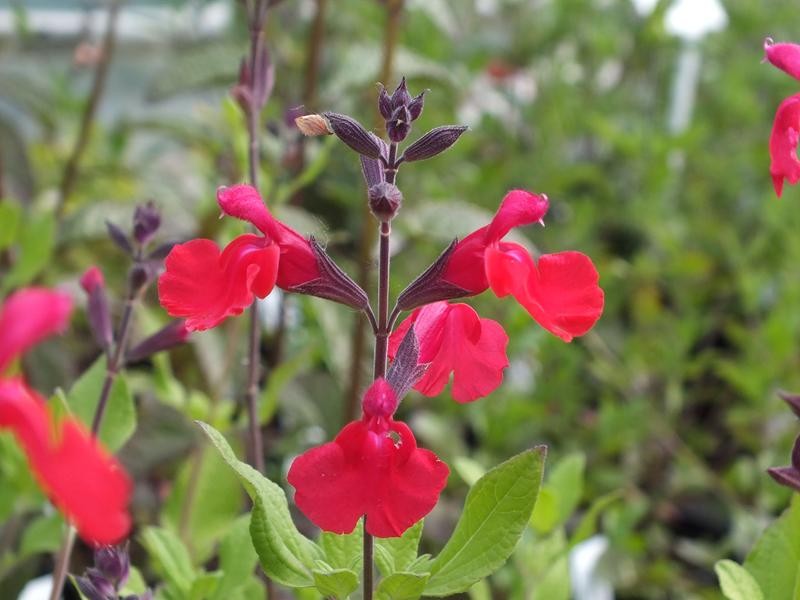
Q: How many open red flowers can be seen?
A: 6